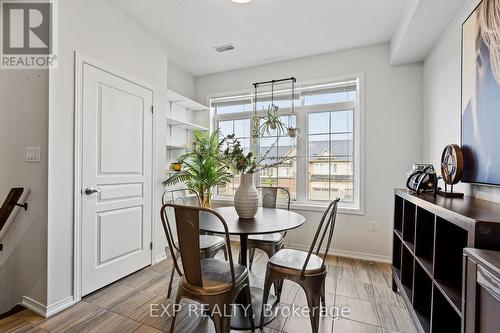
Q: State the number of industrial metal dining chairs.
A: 4